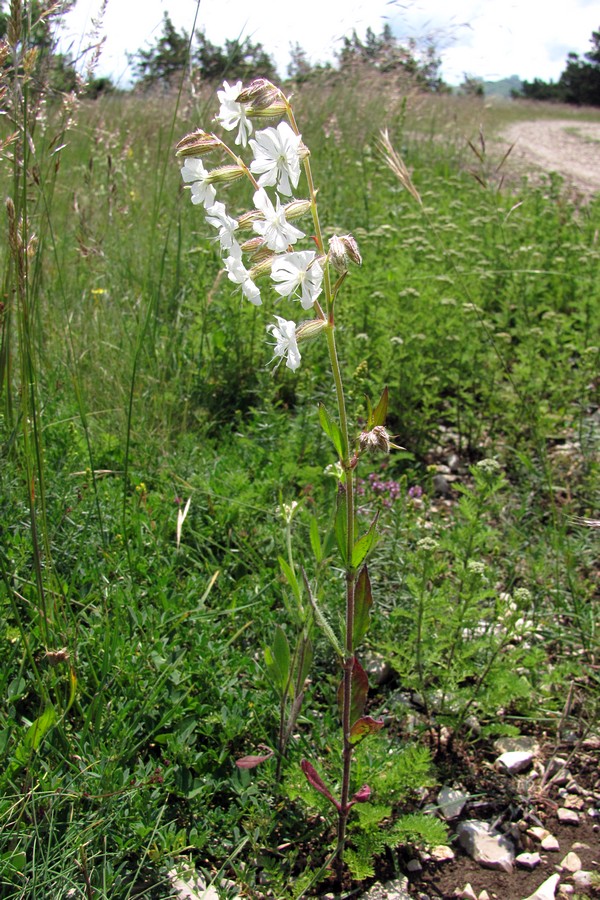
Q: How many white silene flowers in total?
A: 8